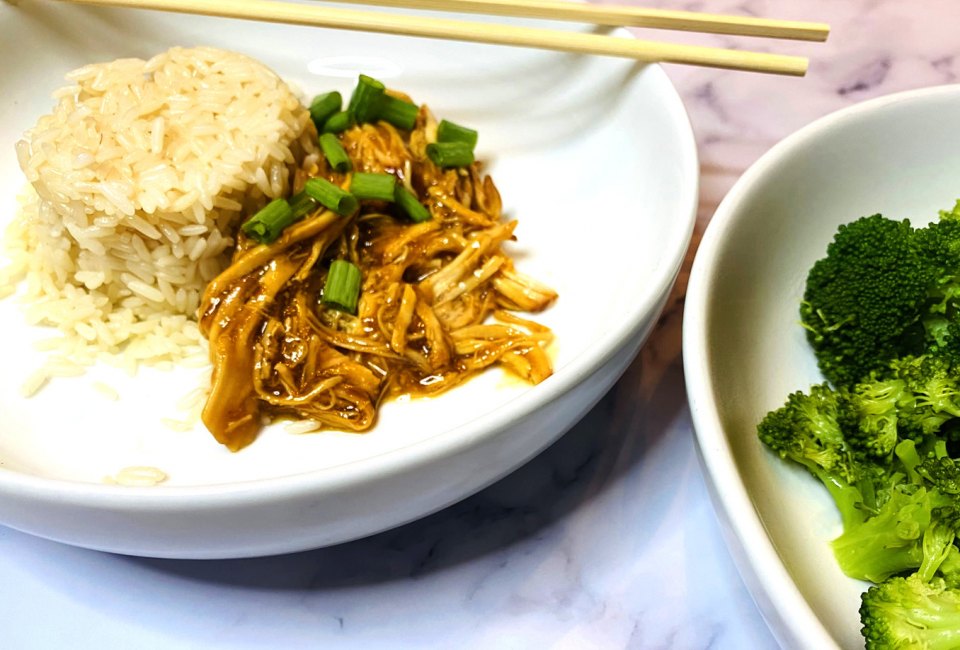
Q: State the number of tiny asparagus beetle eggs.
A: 0